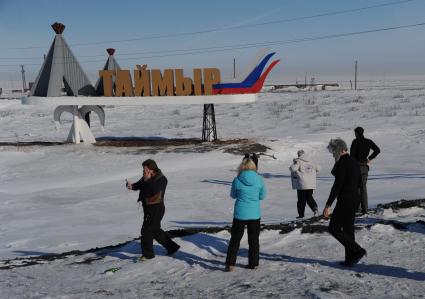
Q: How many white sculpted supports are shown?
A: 1